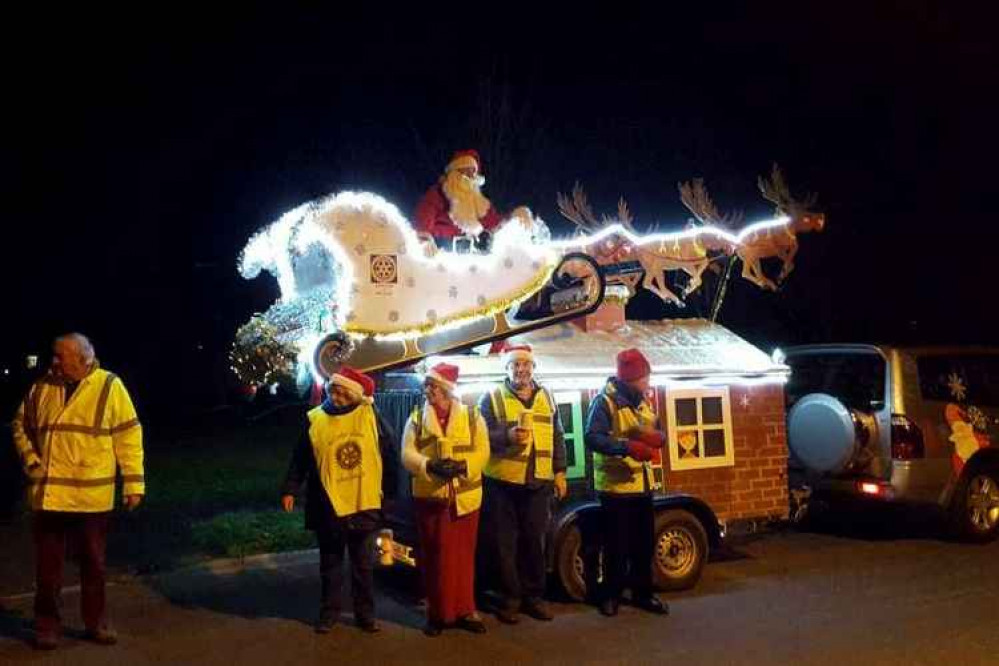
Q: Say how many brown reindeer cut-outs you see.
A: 3